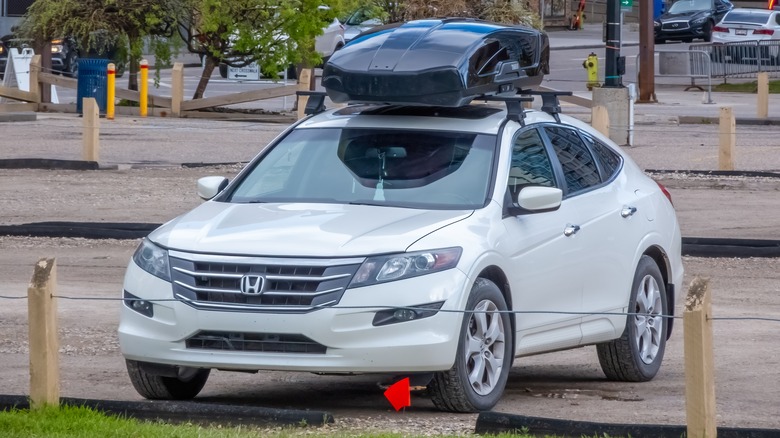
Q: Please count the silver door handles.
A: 2